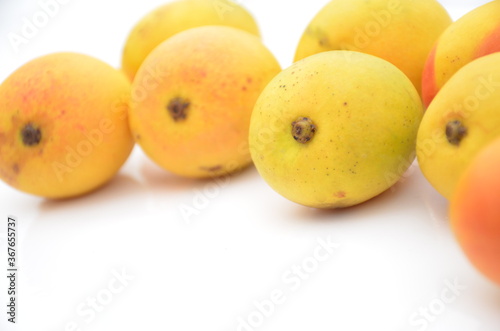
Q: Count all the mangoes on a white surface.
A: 8